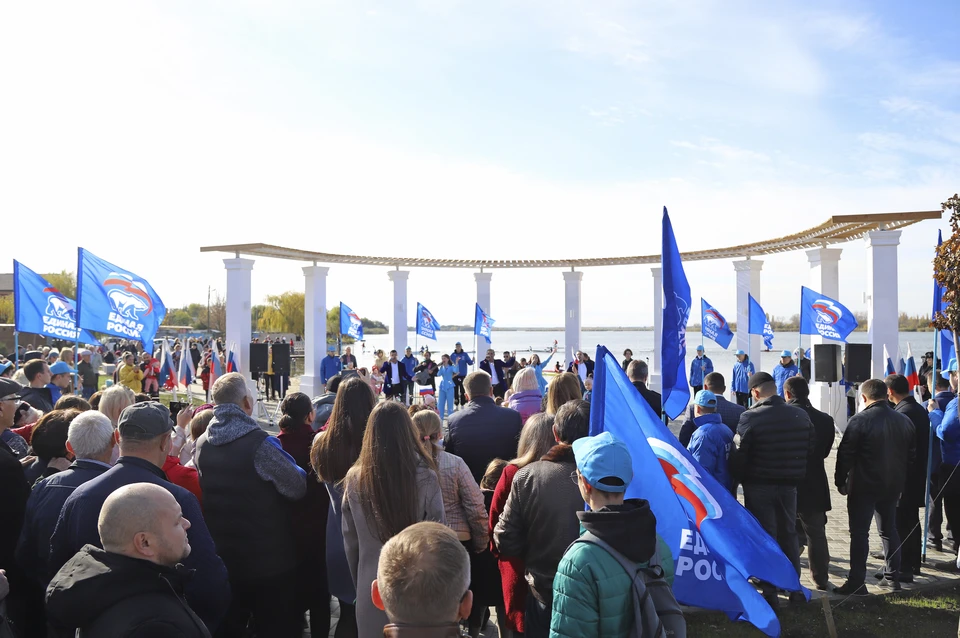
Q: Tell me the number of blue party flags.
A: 11